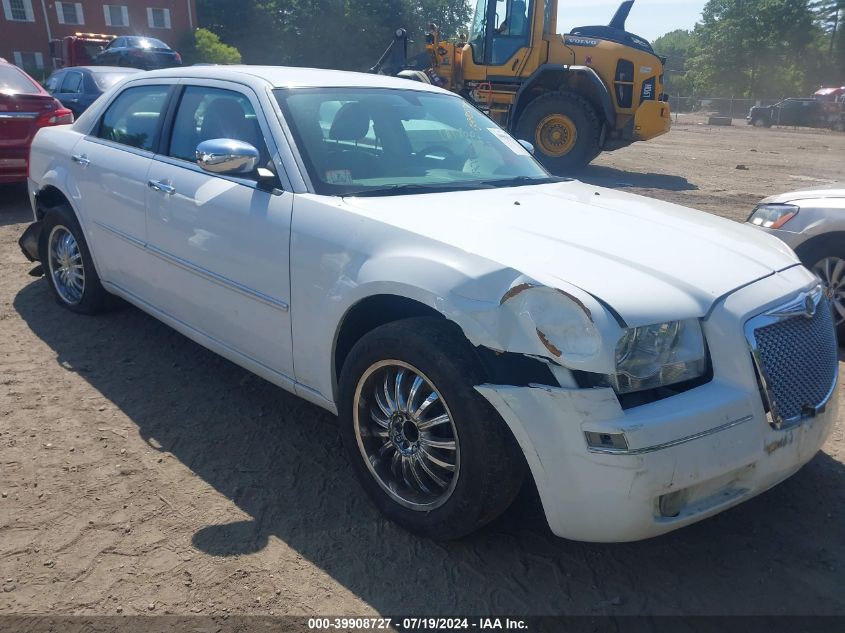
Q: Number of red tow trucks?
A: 1